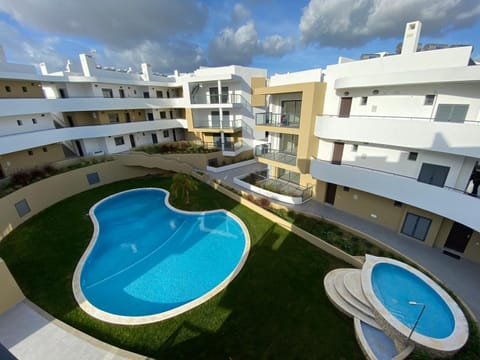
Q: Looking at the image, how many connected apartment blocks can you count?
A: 2